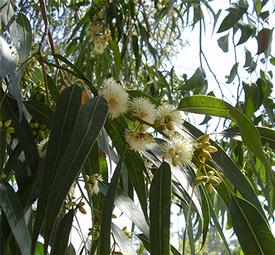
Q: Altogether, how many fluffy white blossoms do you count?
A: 5